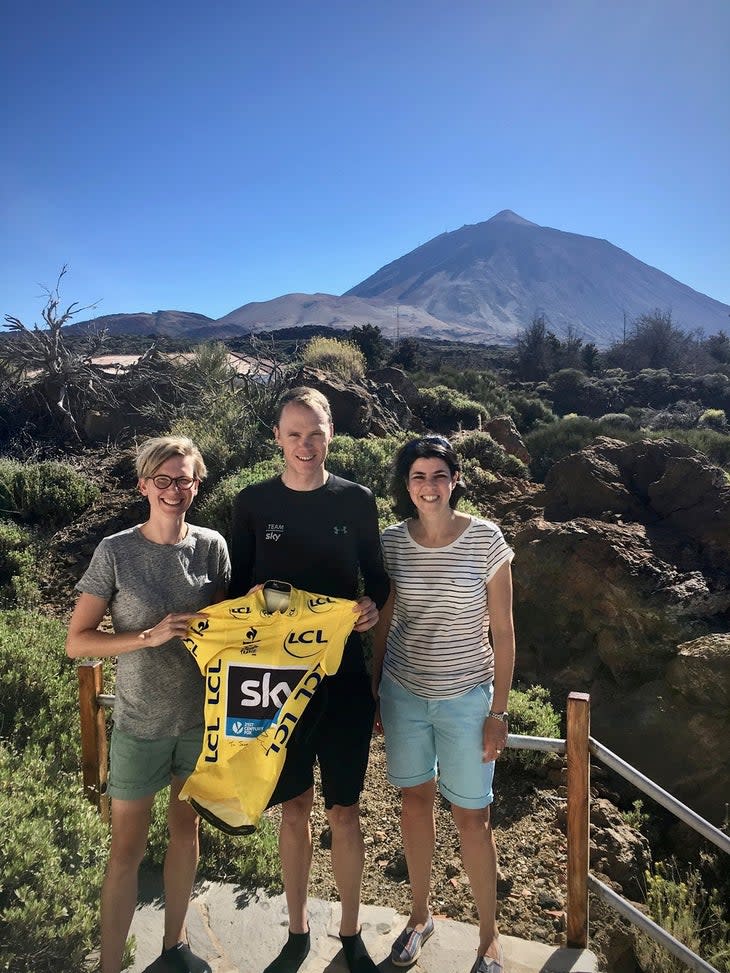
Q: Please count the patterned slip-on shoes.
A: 2